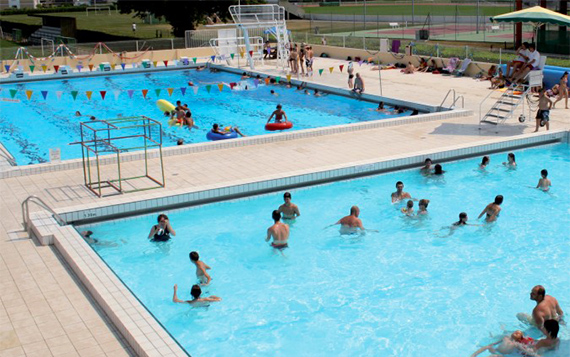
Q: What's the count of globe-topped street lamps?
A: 0